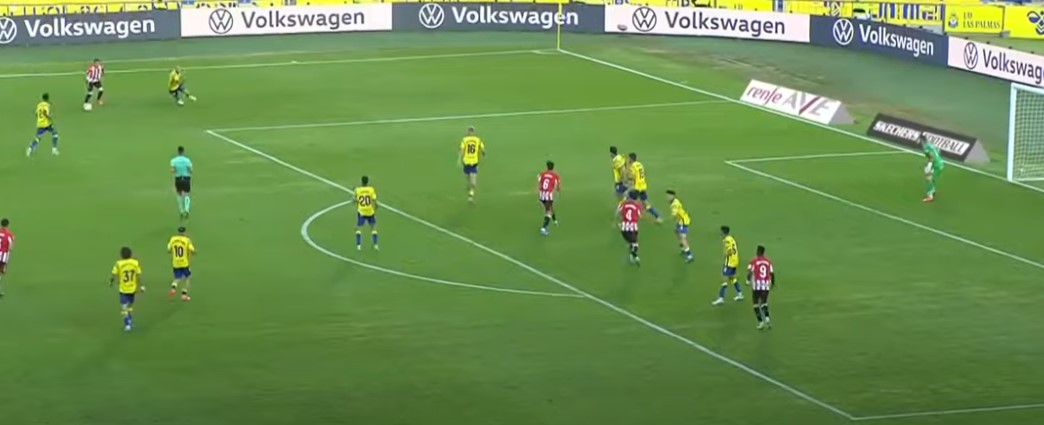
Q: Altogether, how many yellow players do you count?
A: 10